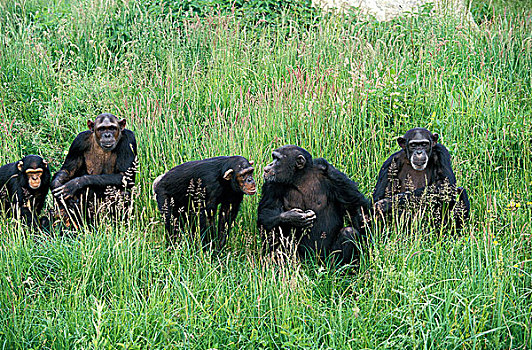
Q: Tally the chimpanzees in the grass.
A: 5